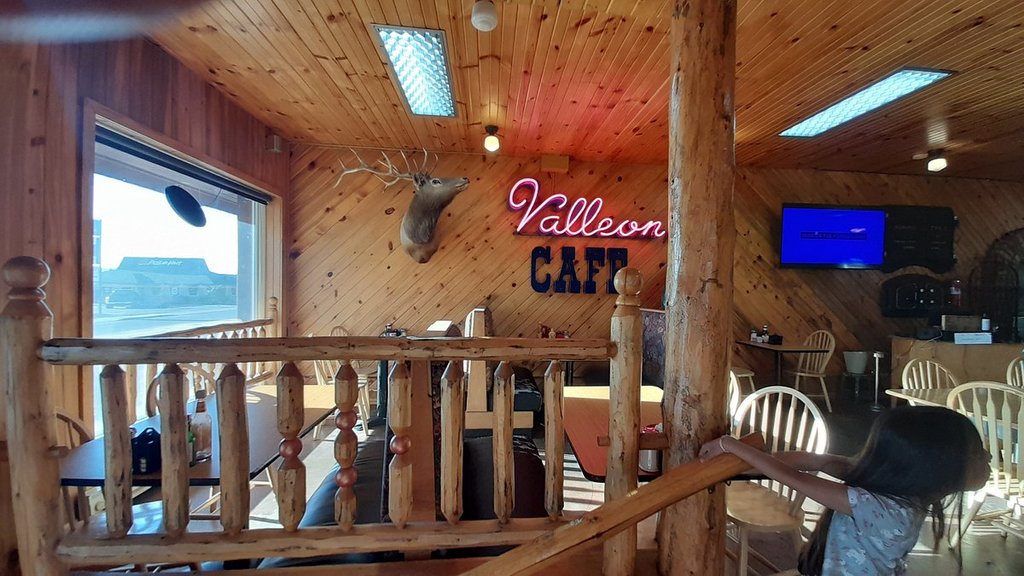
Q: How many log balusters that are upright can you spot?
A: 9